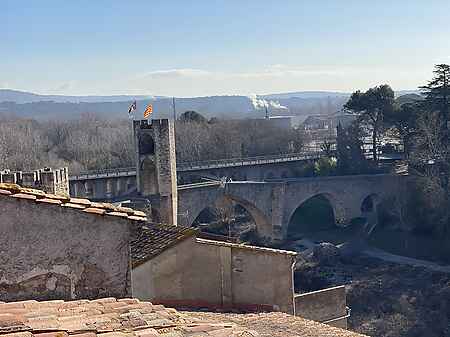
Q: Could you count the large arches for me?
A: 2